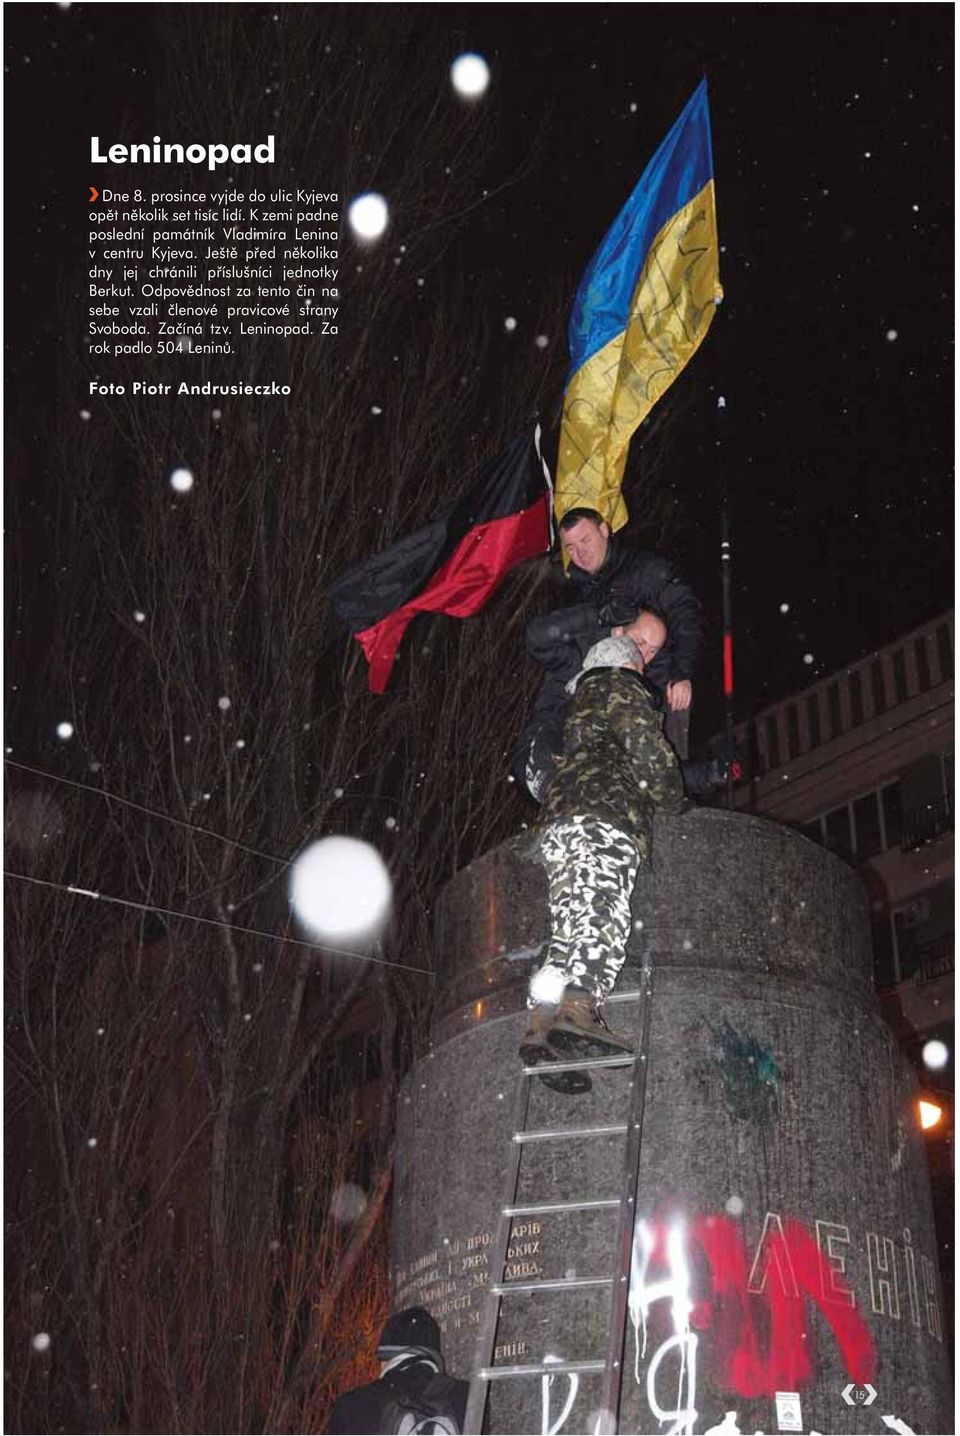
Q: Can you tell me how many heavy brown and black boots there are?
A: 2